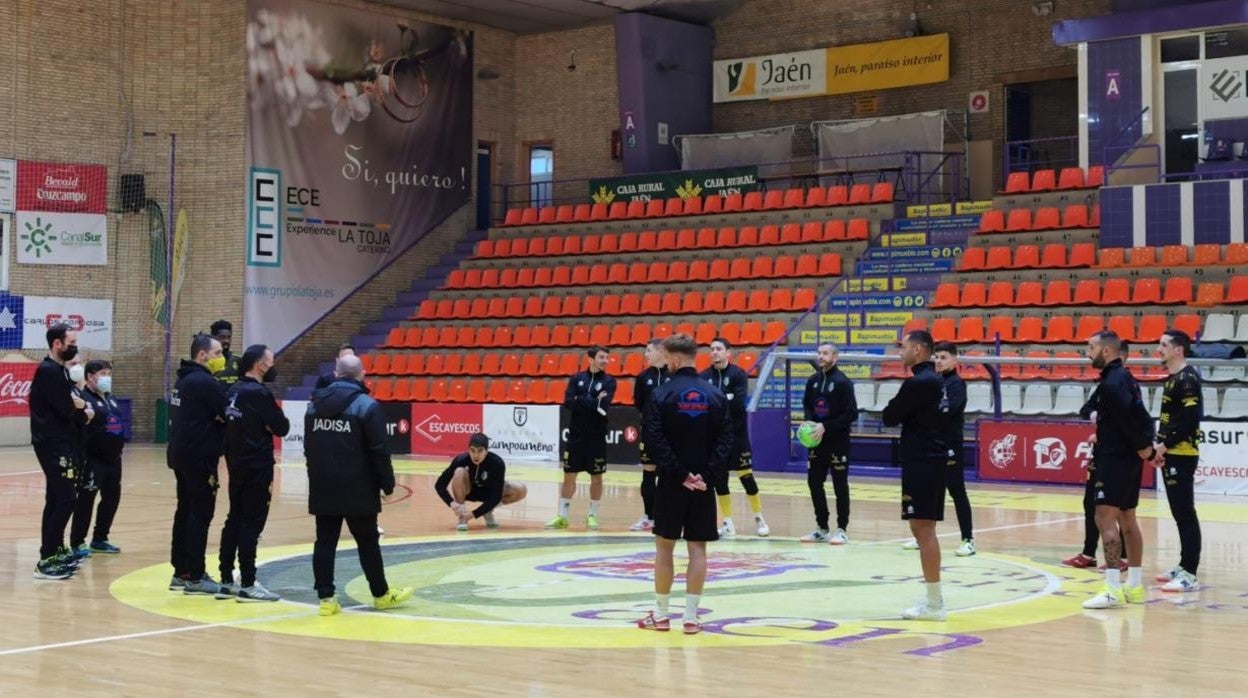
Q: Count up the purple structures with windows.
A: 1